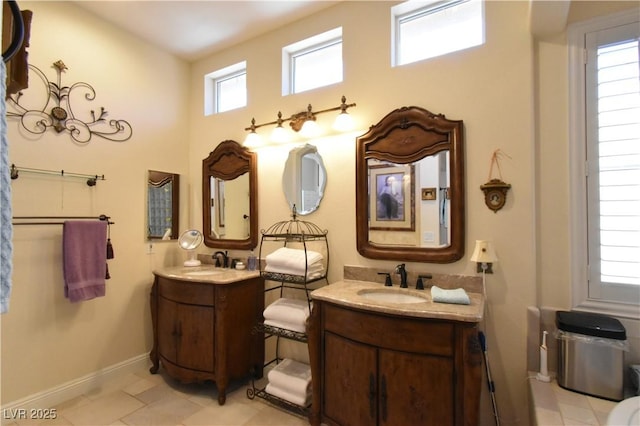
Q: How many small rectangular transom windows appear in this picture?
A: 3